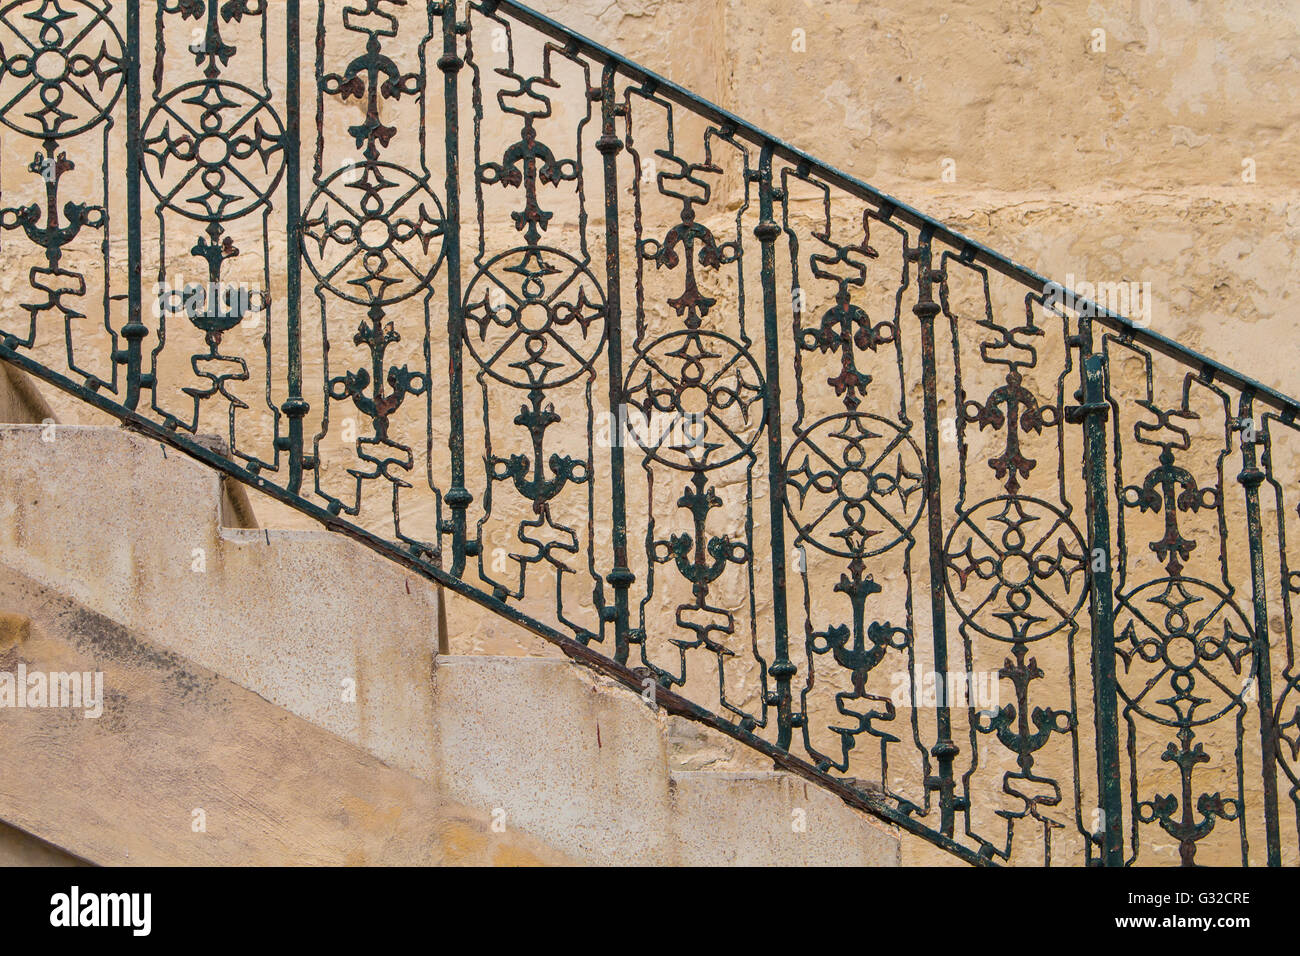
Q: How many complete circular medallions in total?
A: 7